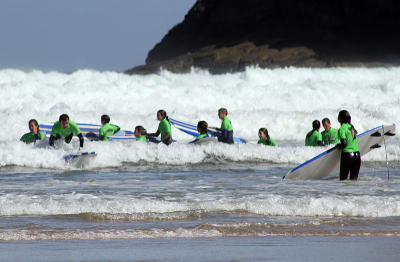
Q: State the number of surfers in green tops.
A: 11